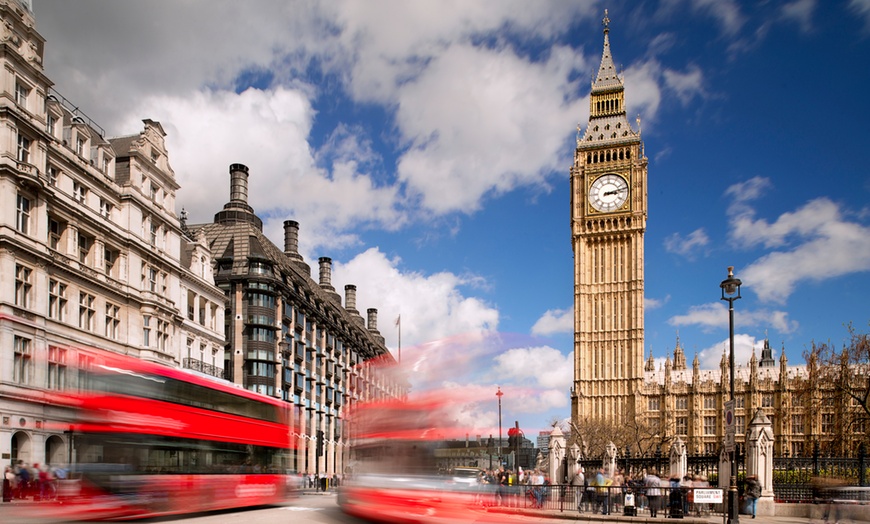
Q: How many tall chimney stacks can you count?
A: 5